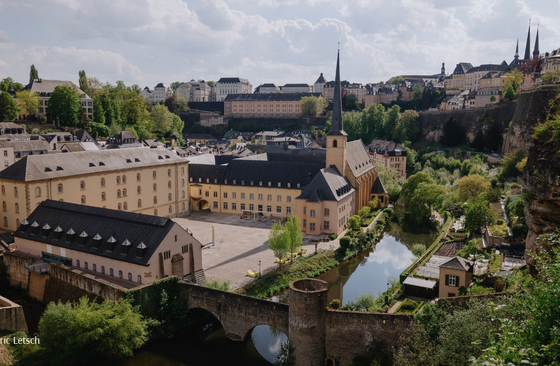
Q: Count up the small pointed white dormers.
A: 10